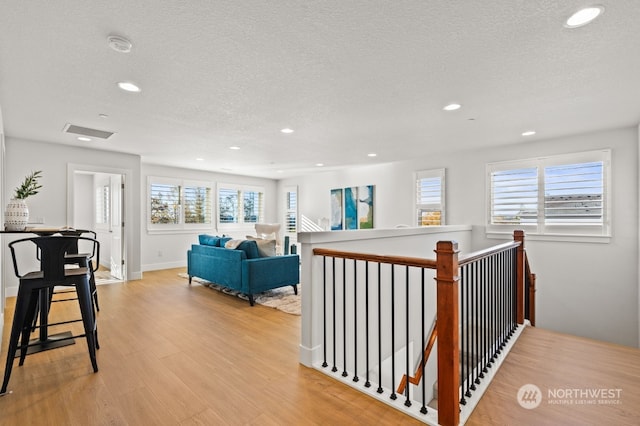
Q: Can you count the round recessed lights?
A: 11